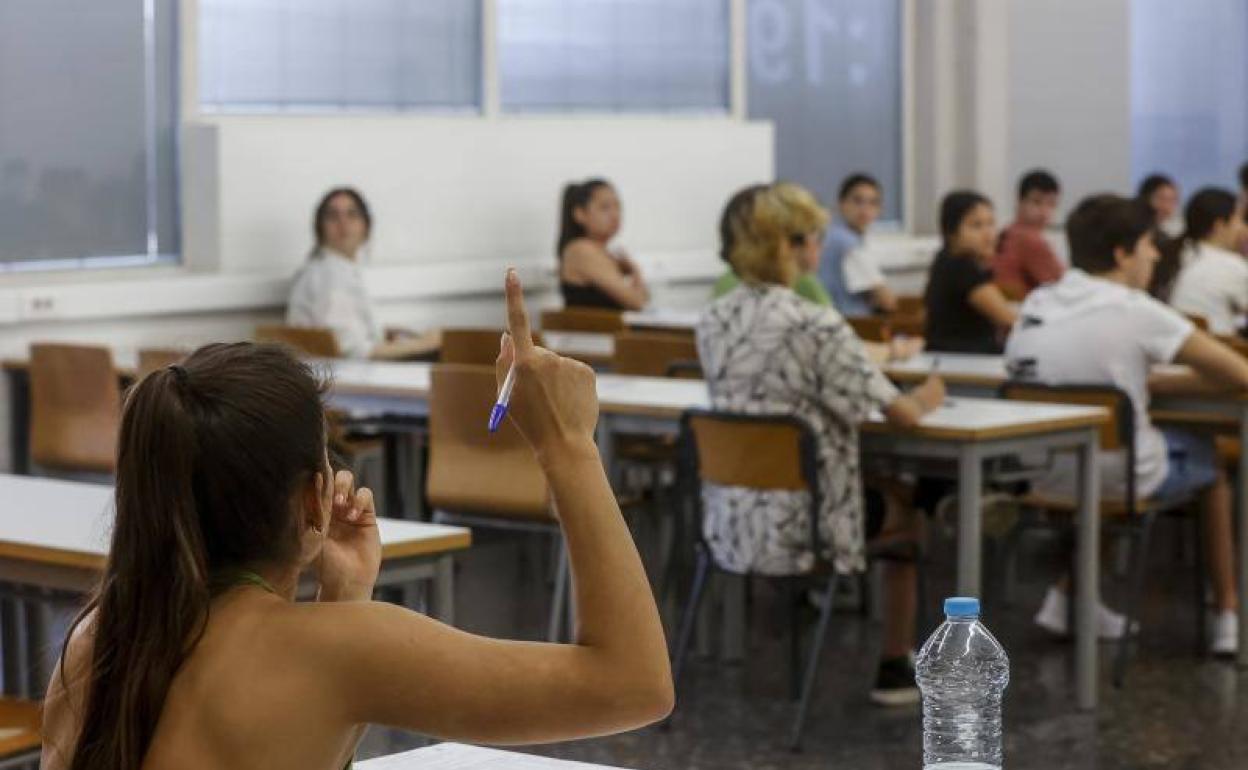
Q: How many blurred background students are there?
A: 11